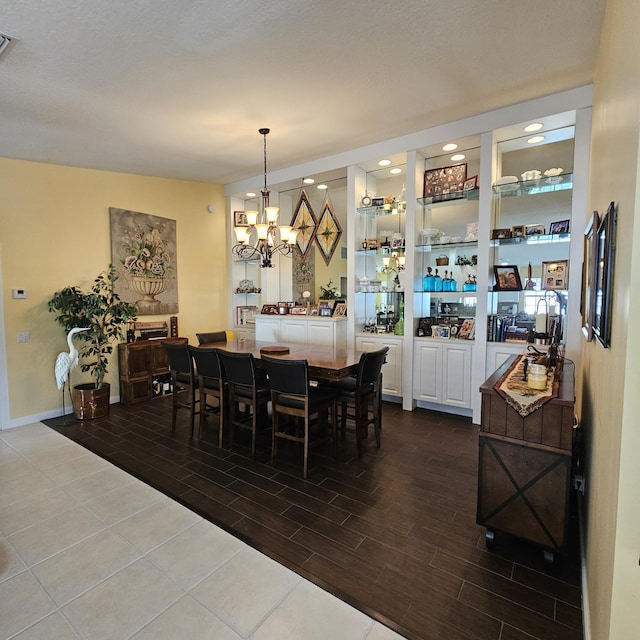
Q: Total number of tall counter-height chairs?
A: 6